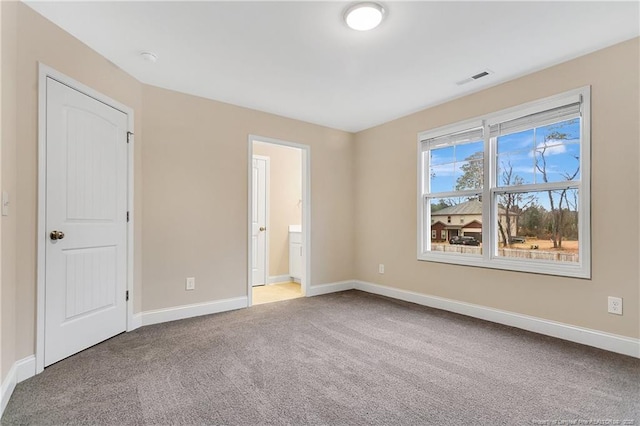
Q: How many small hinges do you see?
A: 3